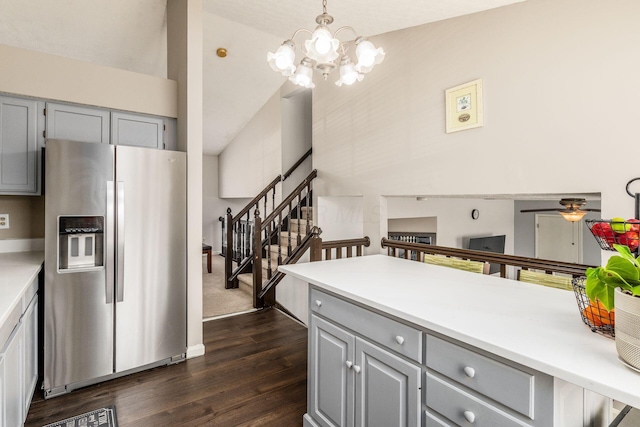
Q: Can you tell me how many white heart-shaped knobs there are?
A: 6